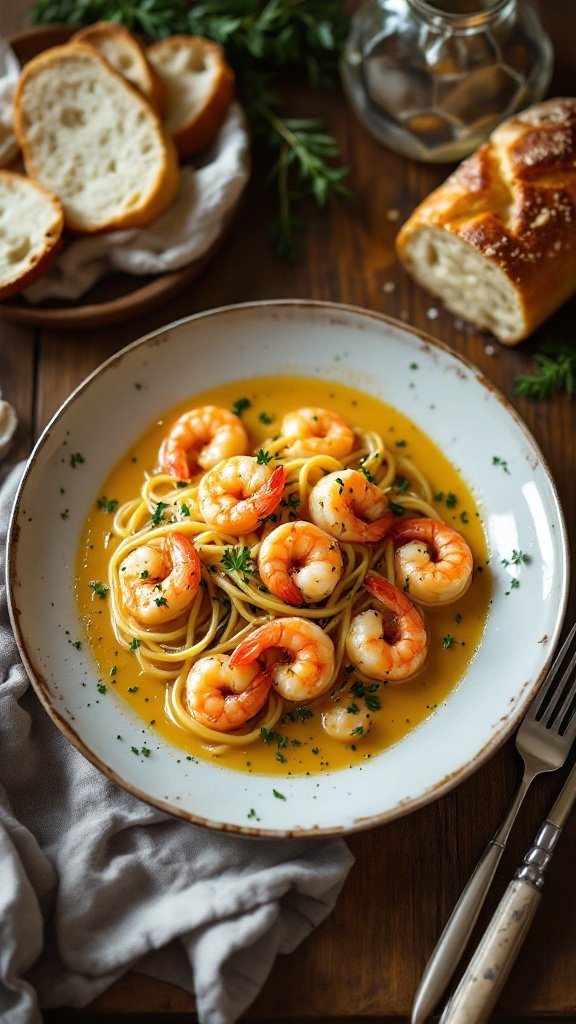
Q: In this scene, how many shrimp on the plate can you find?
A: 10